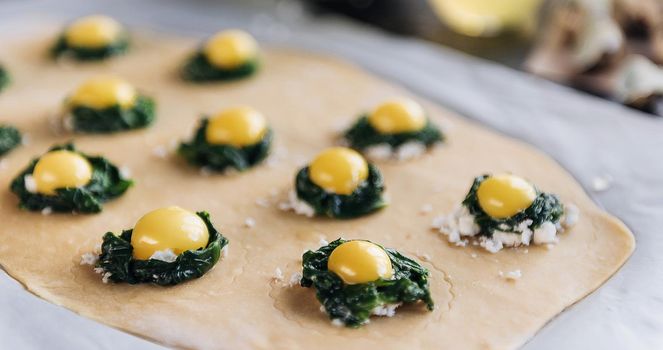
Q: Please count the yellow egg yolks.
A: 10